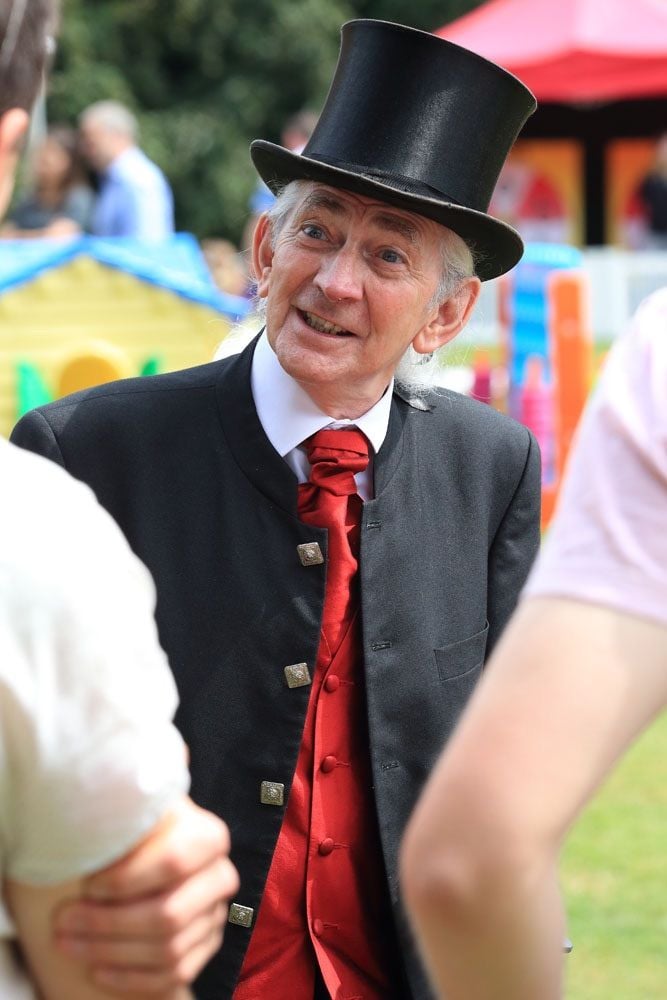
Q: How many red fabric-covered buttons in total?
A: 4